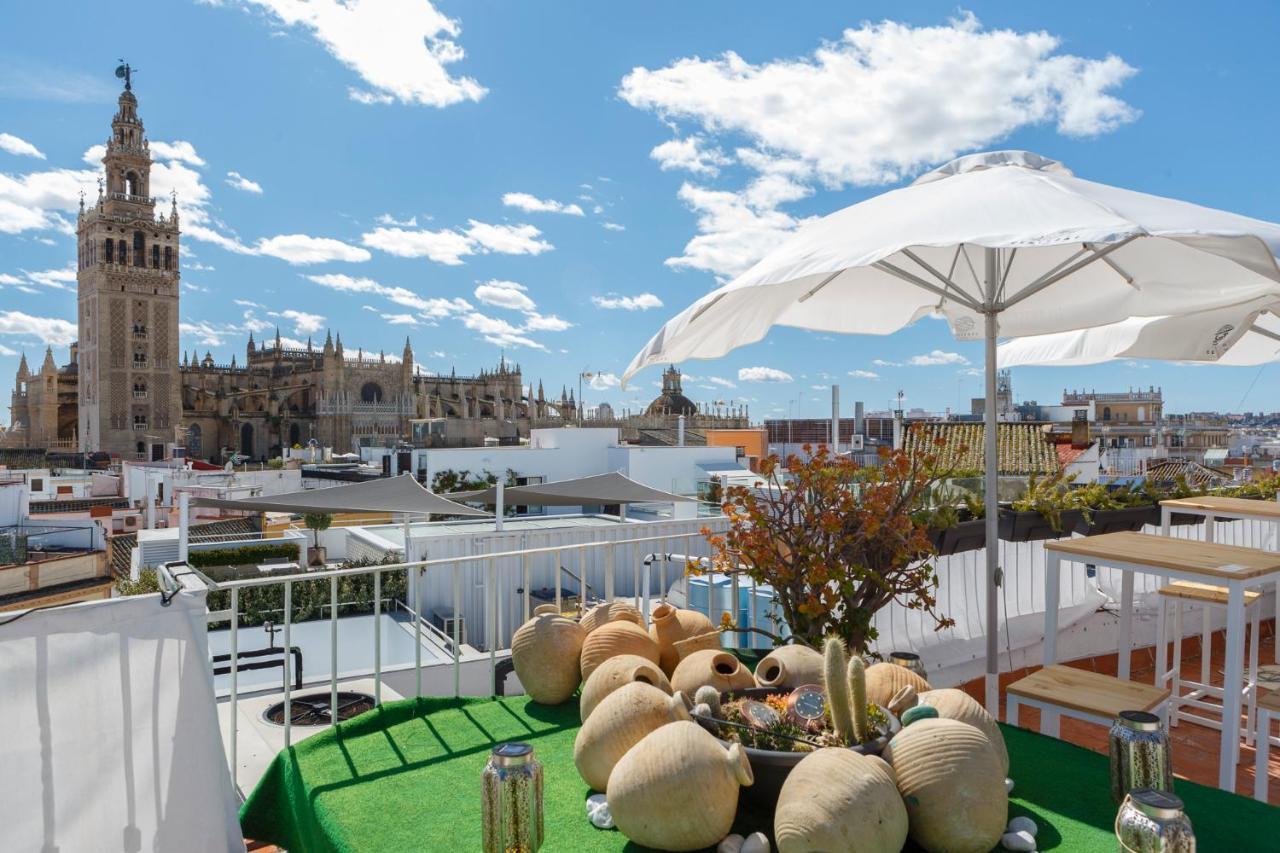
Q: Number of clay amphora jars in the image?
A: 13